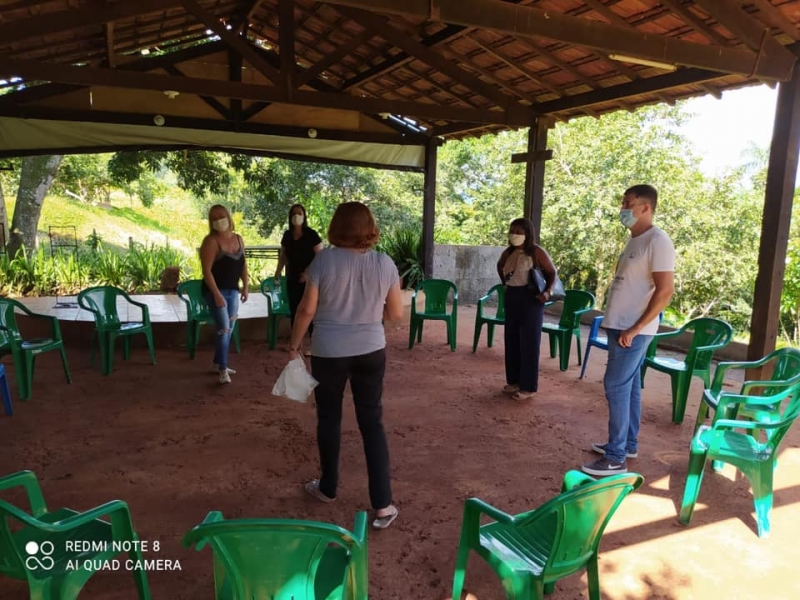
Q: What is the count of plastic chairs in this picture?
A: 15